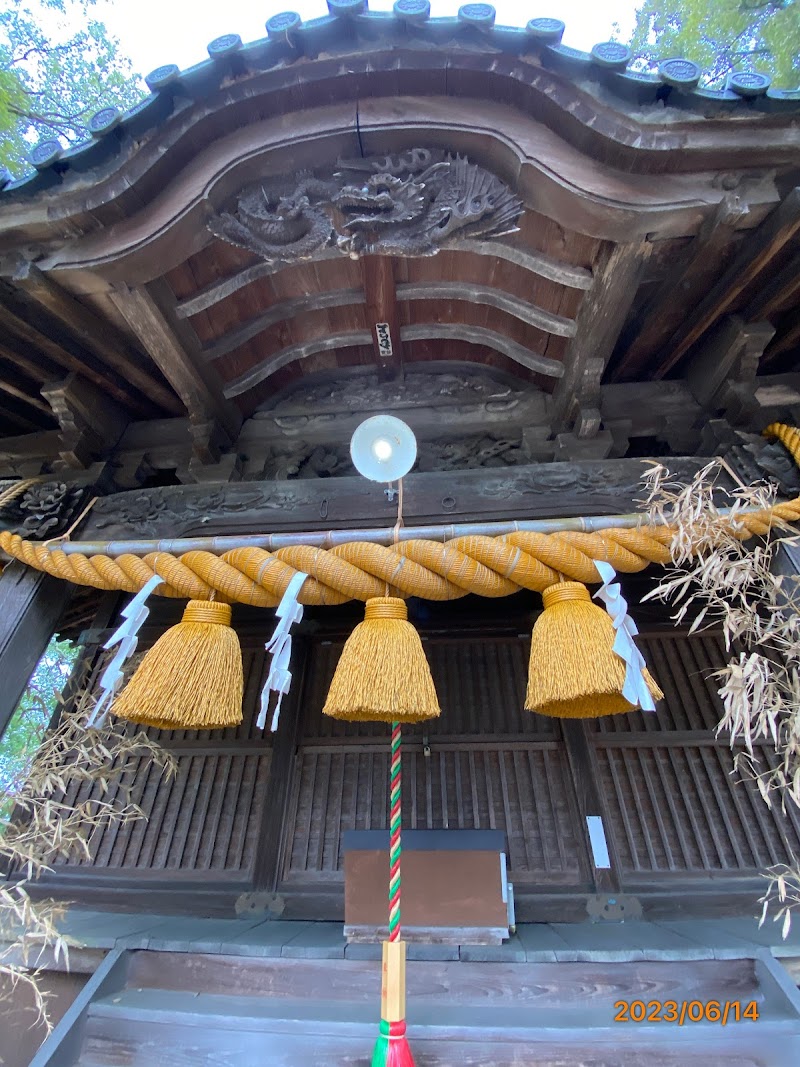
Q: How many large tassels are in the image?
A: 3